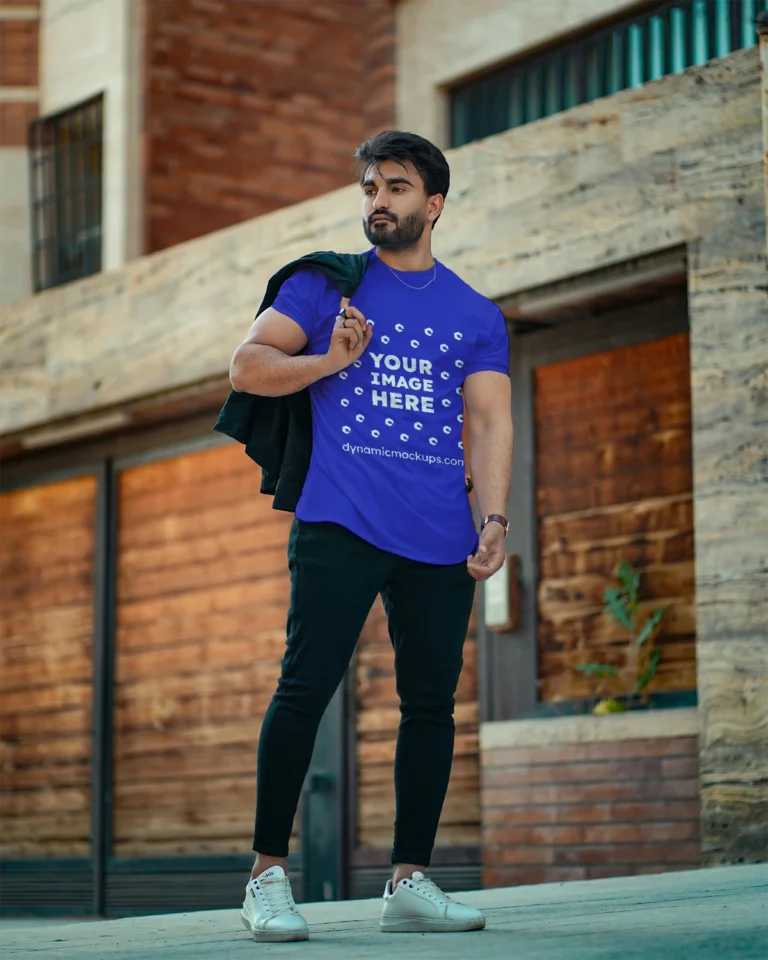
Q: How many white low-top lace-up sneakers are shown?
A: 2